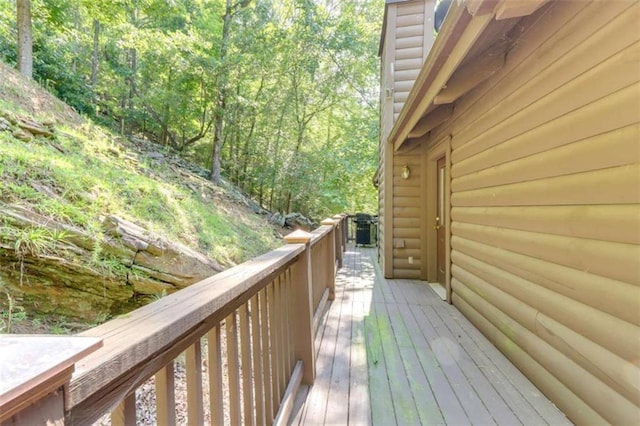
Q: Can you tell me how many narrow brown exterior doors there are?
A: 1